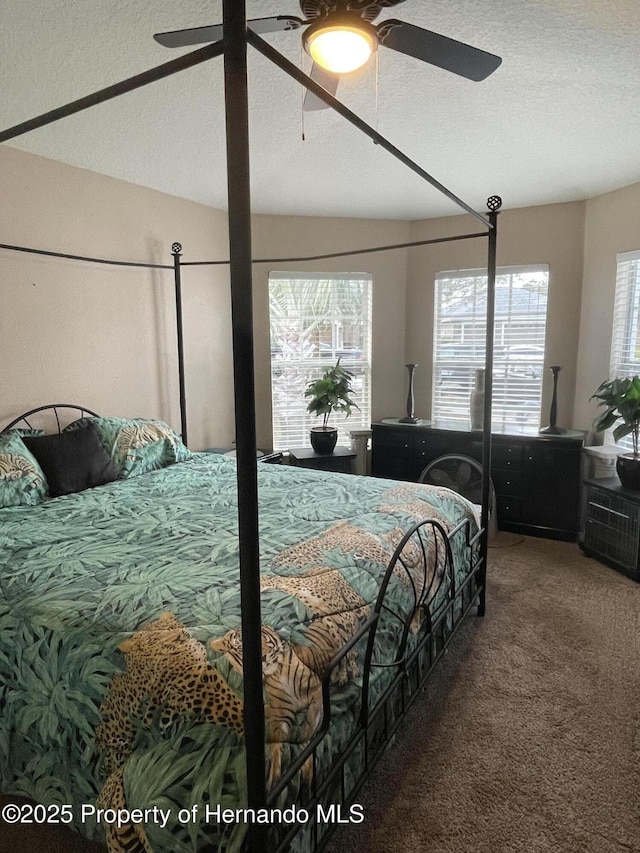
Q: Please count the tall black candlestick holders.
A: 2